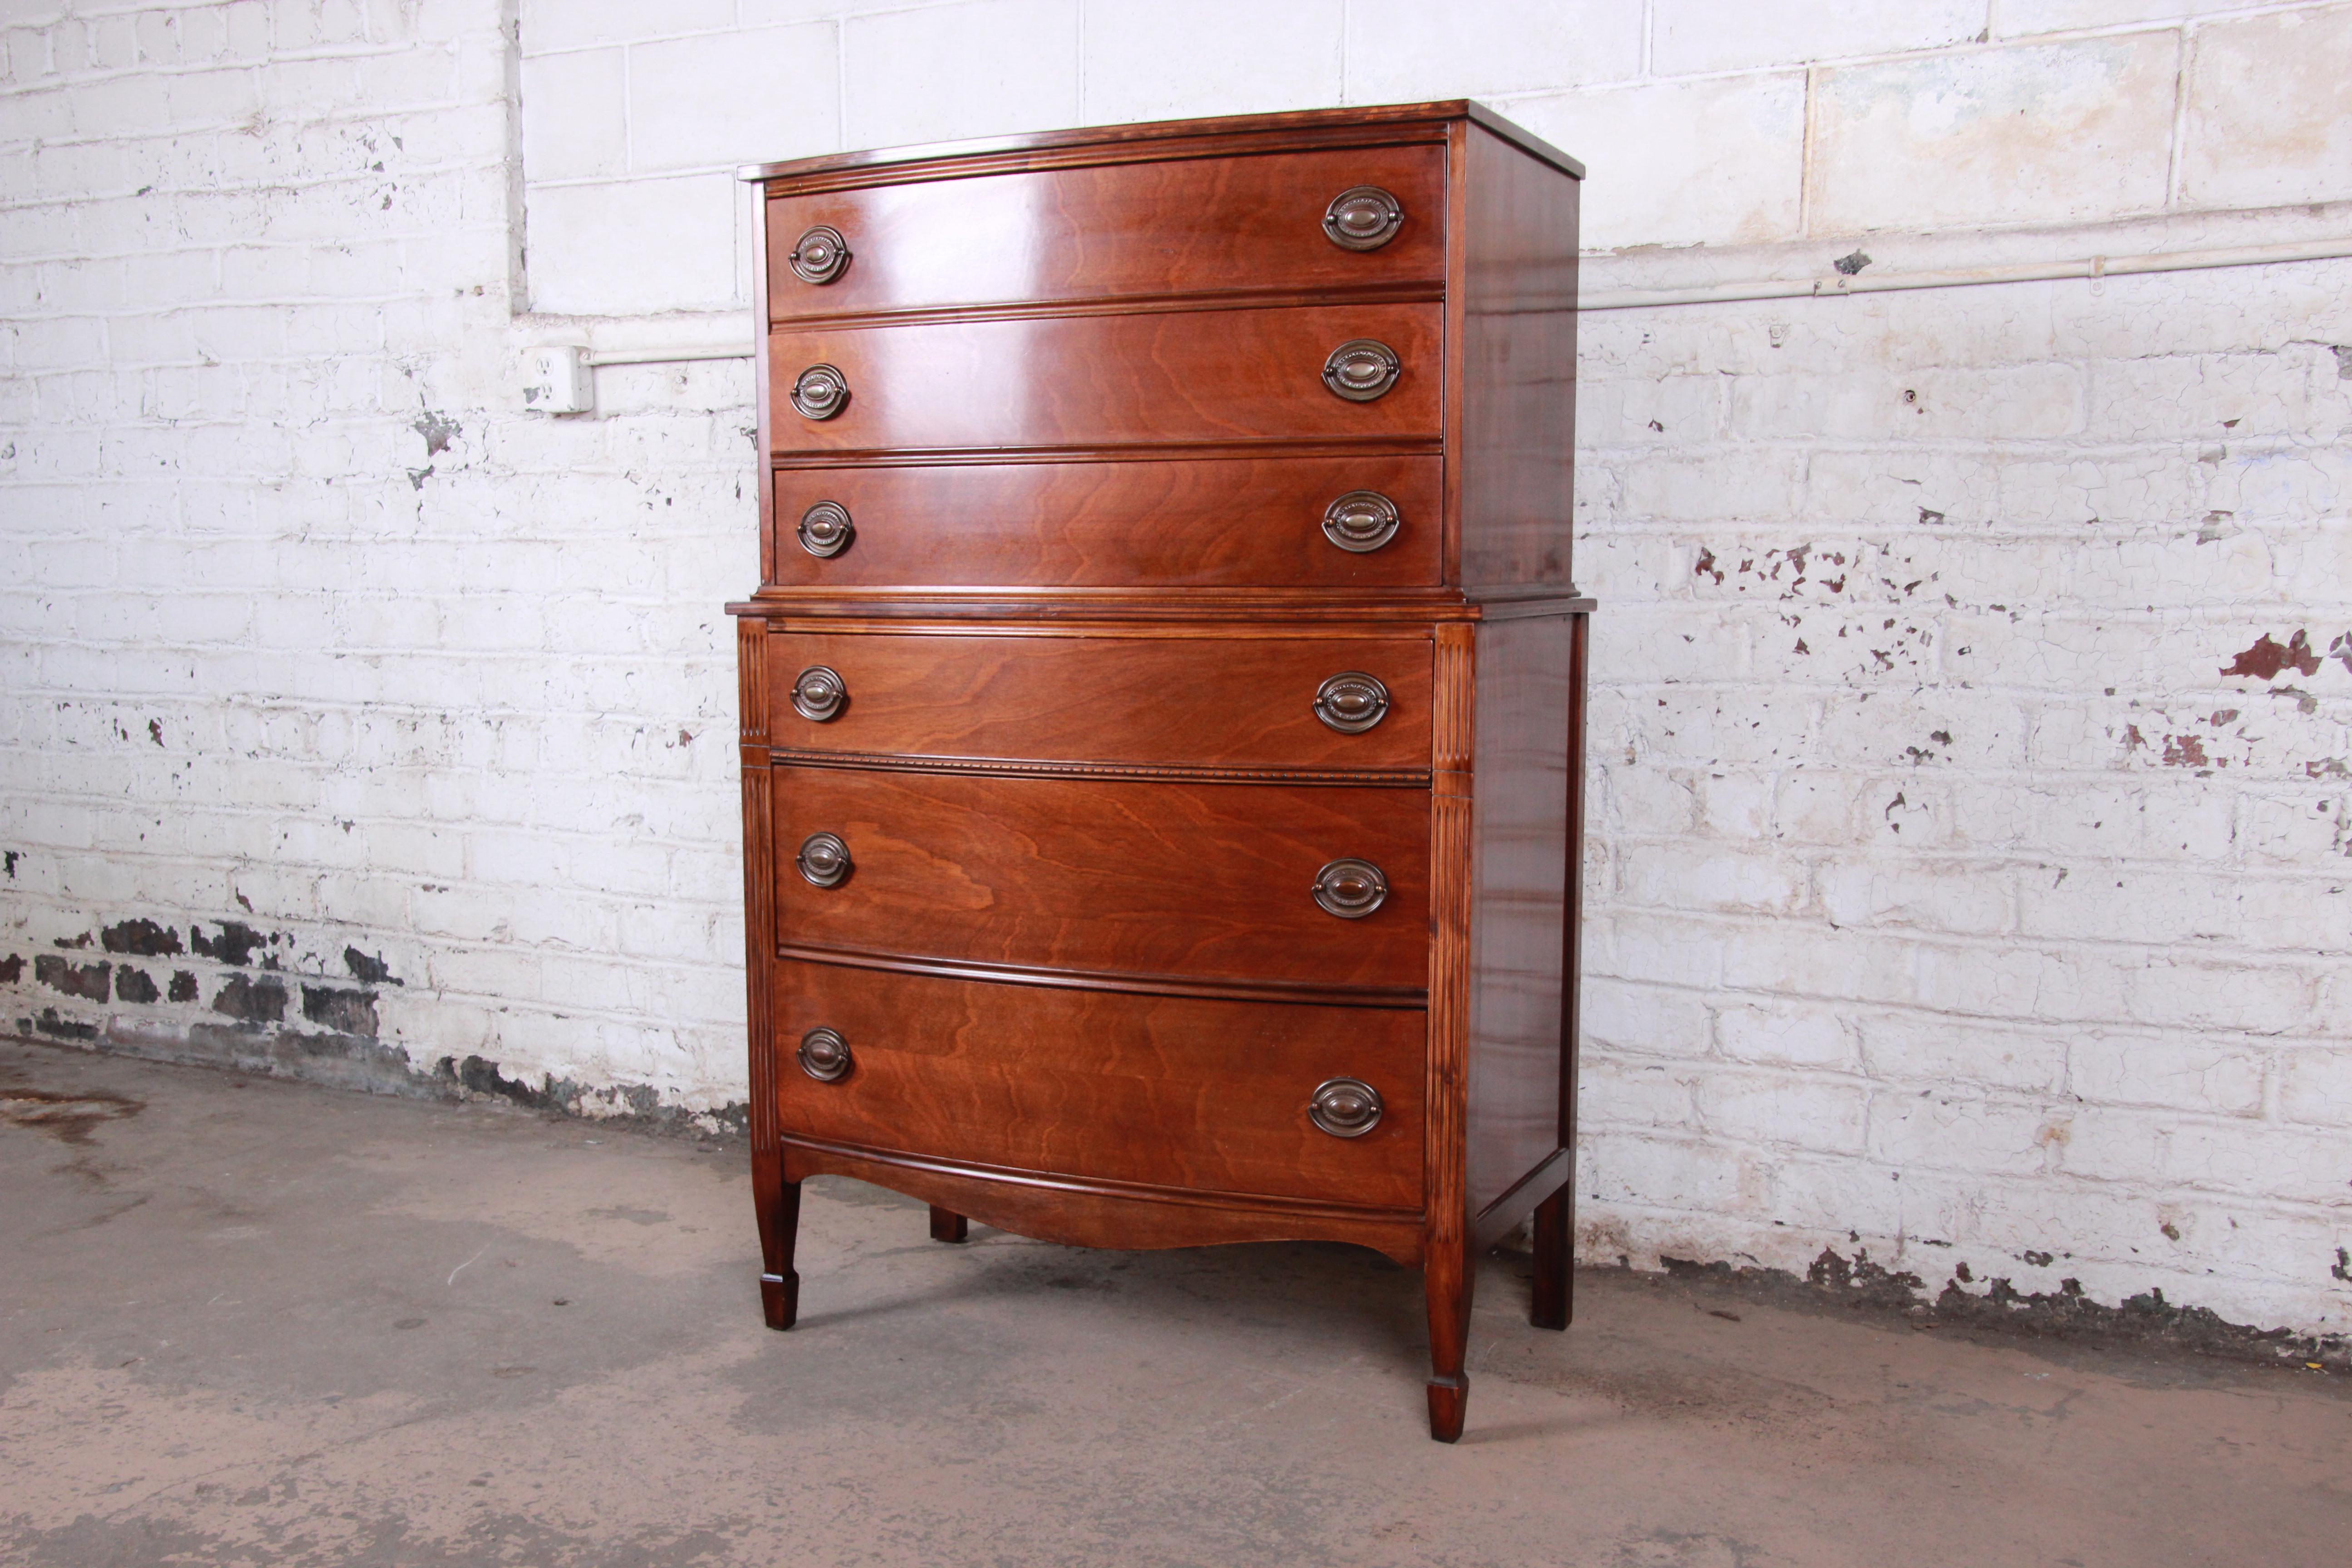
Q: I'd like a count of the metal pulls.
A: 12